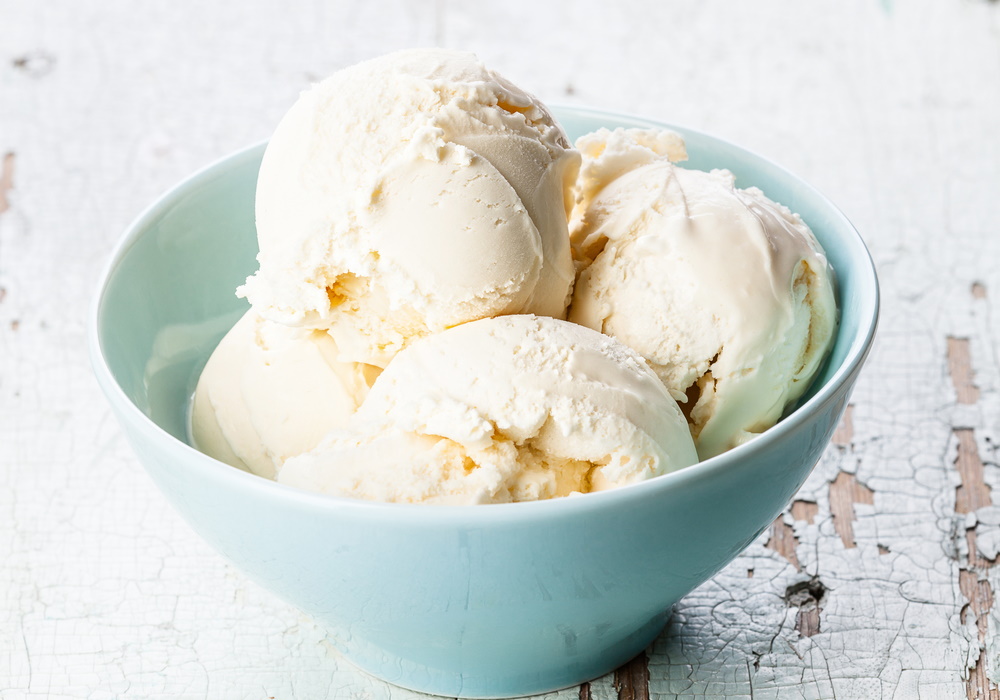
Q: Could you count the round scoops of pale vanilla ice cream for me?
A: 4